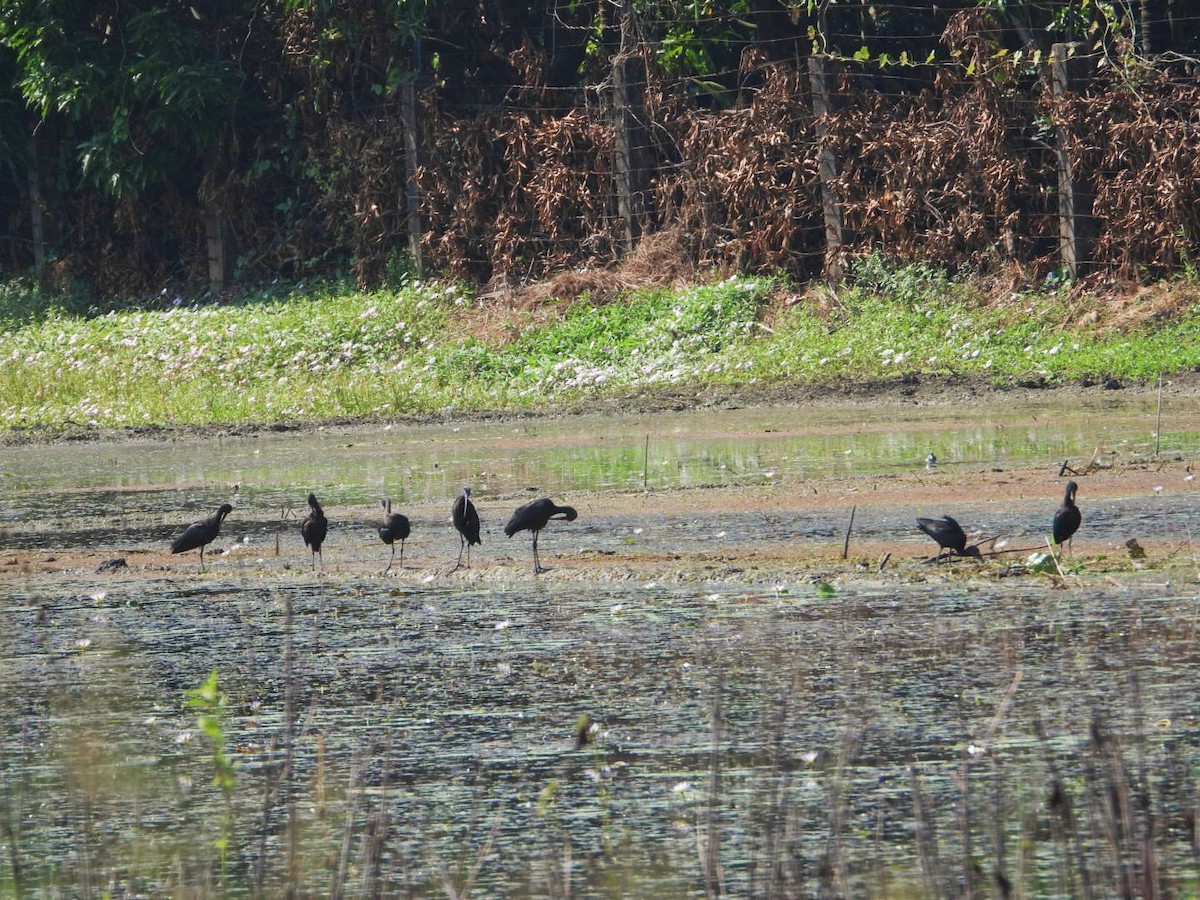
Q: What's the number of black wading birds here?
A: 7